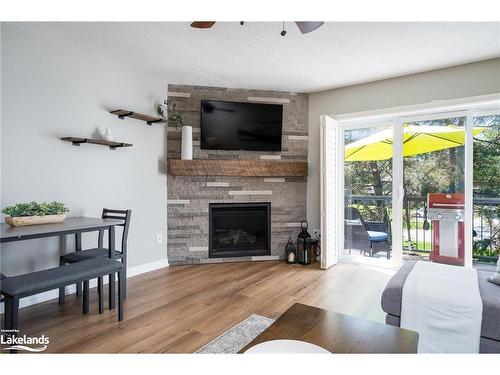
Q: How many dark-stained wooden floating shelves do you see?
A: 2